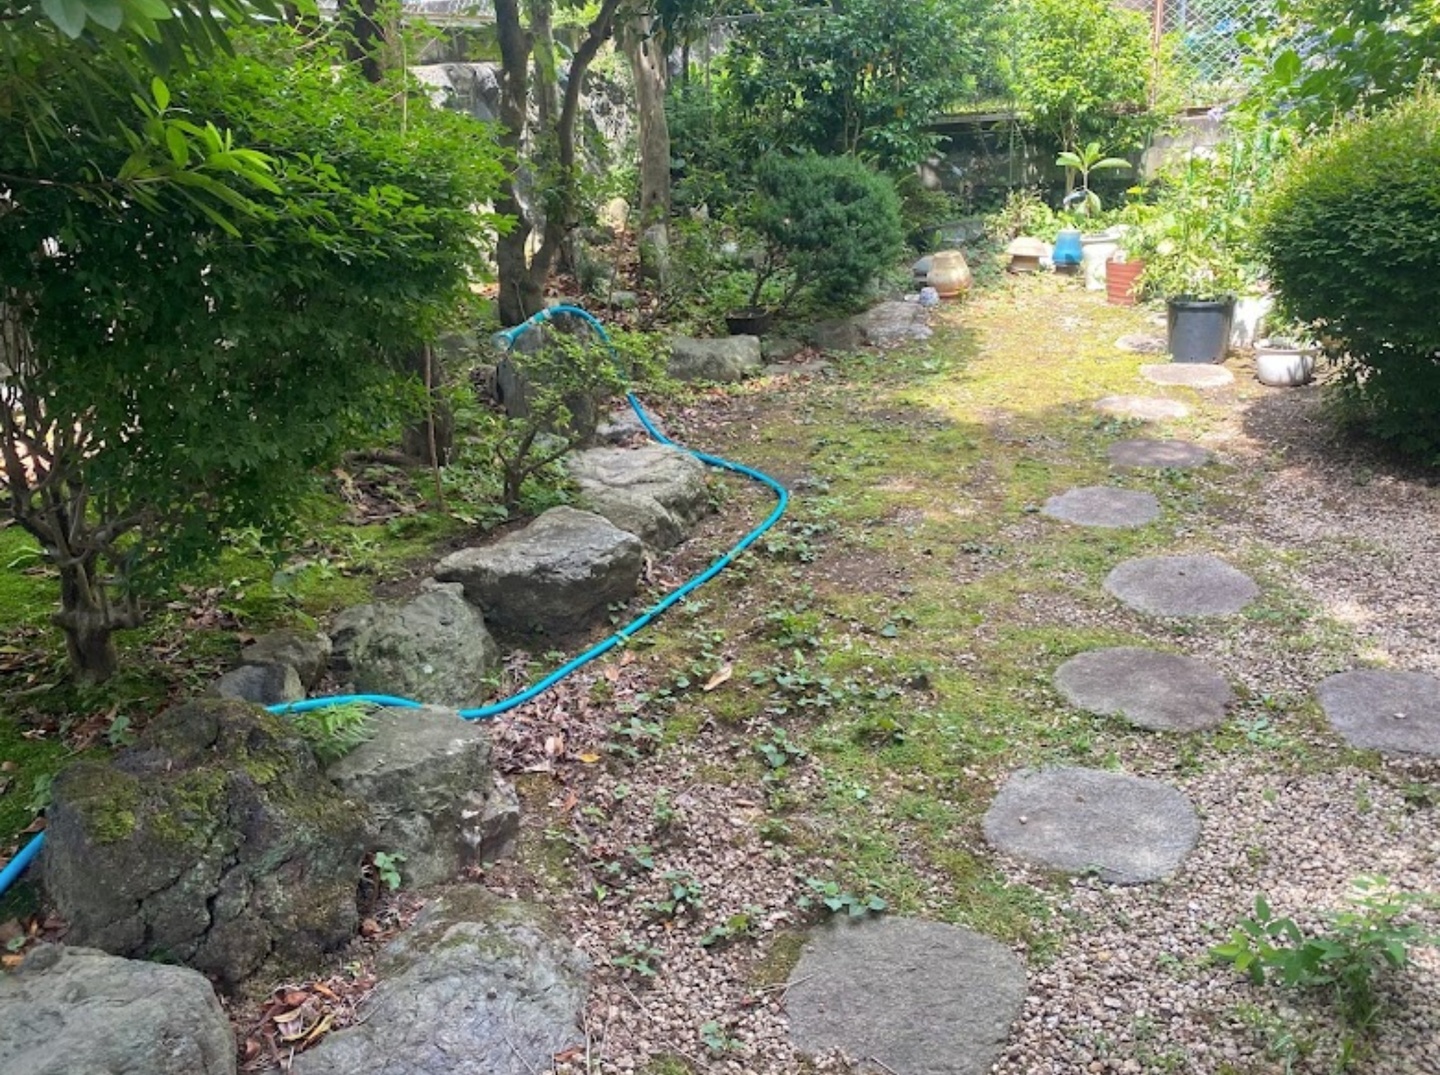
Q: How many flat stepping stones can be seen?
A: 10